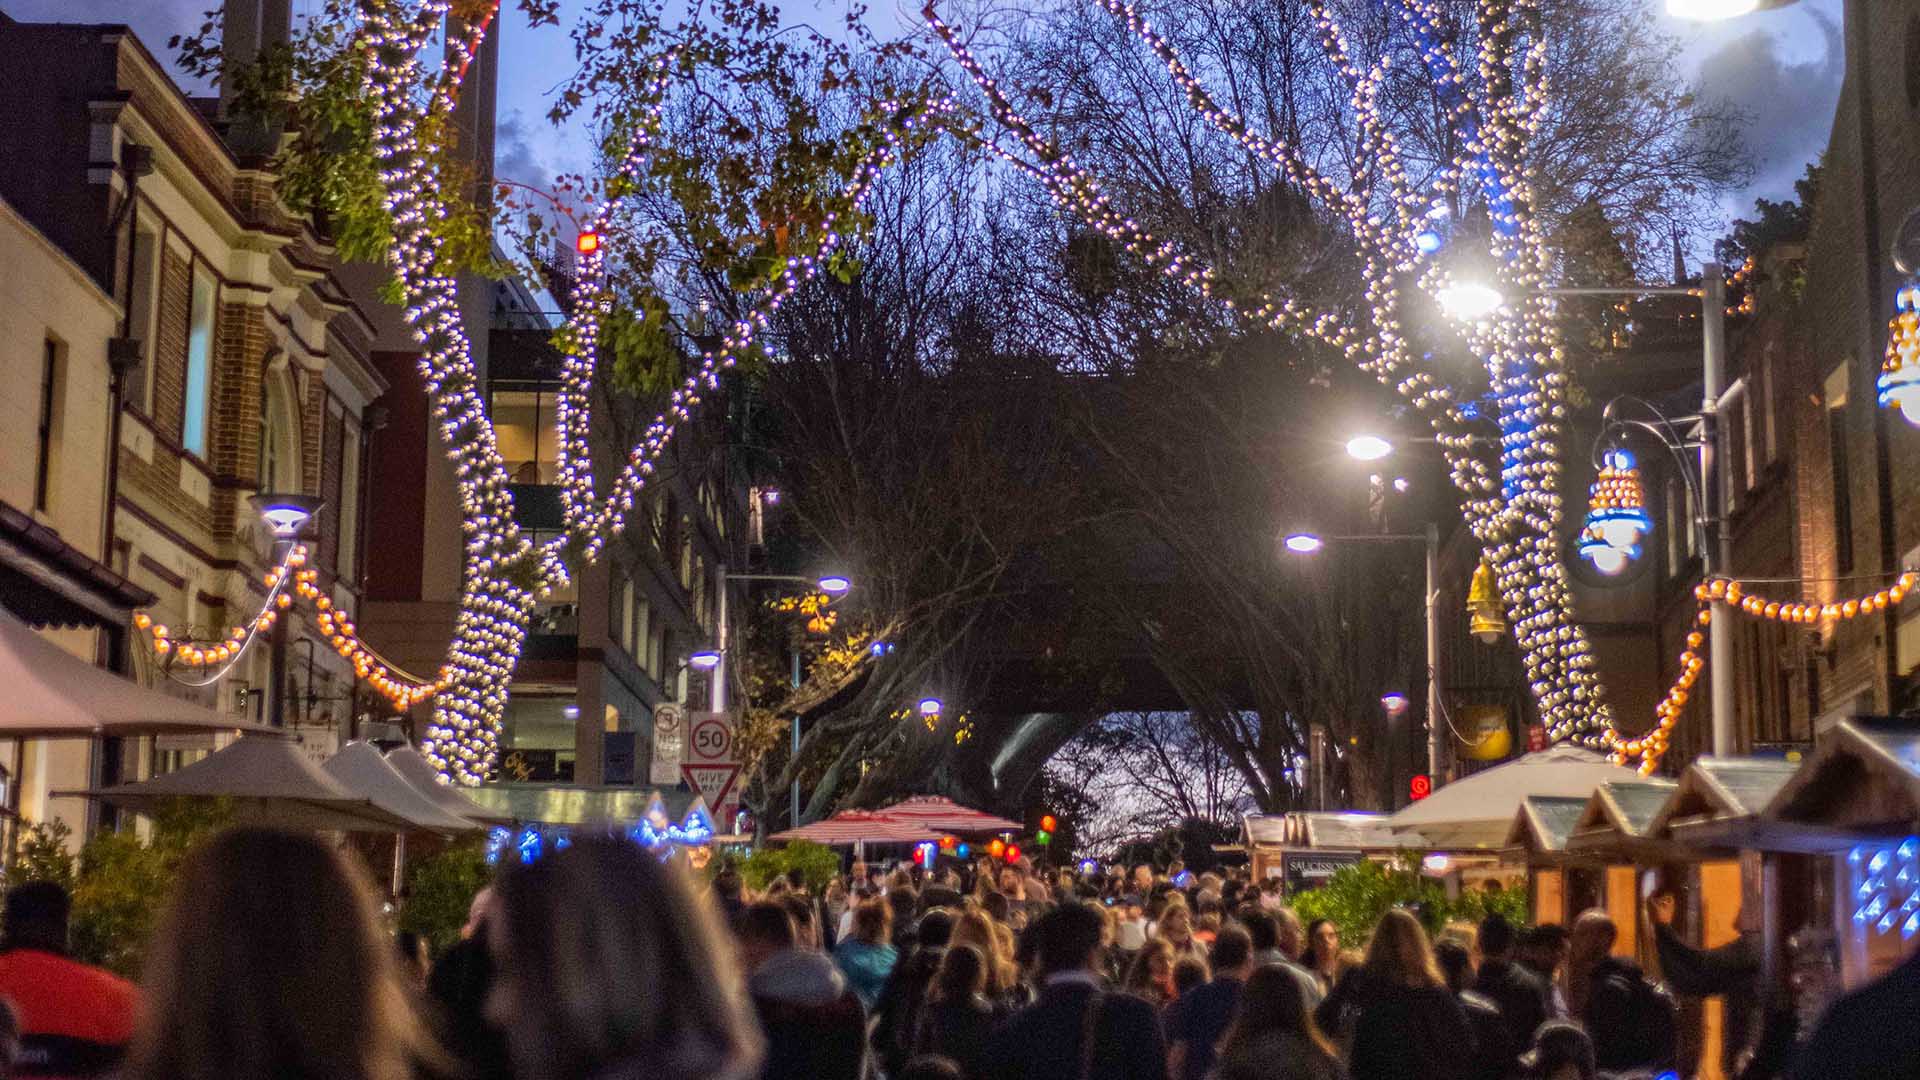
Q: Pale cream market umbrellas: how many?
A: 5